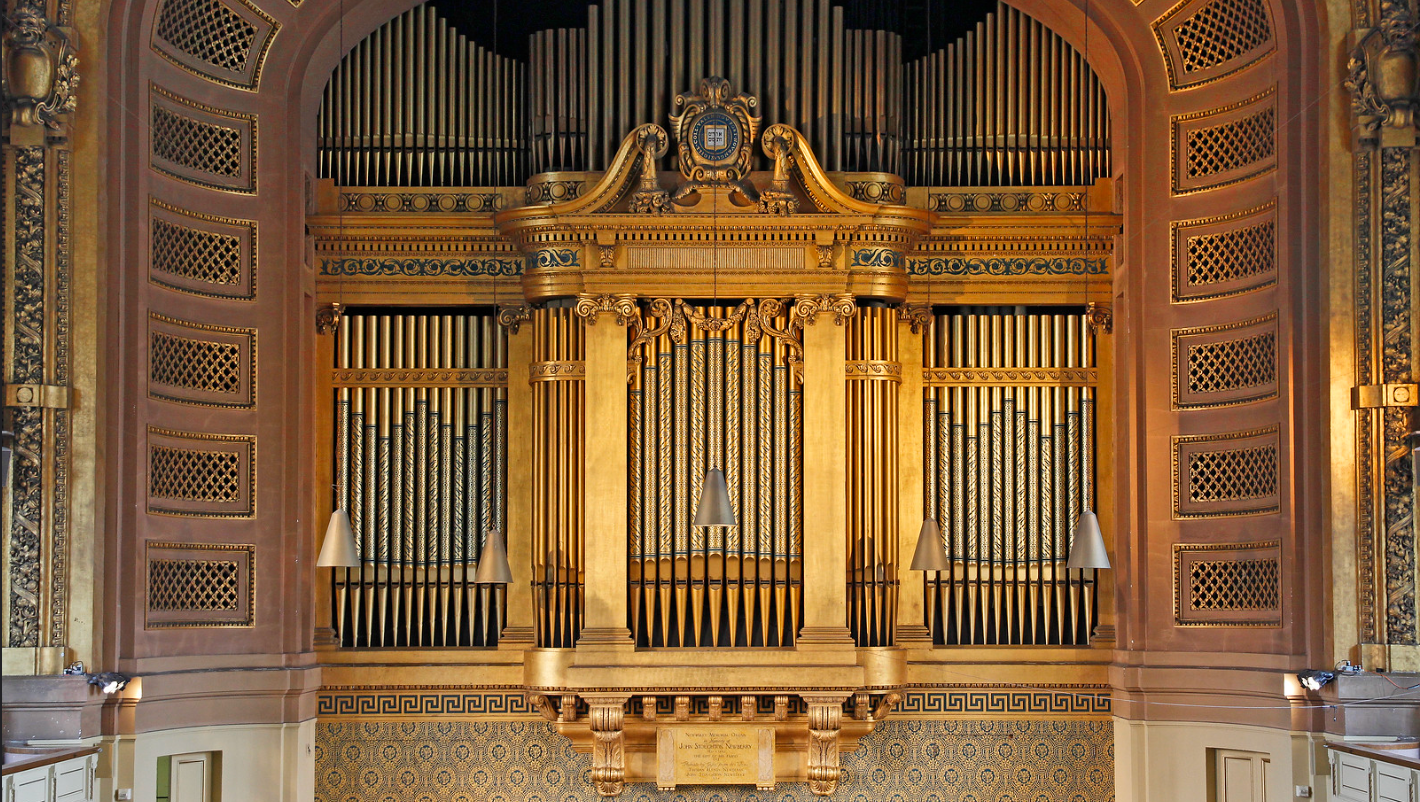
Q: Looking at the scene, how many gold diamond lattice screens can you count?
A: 12